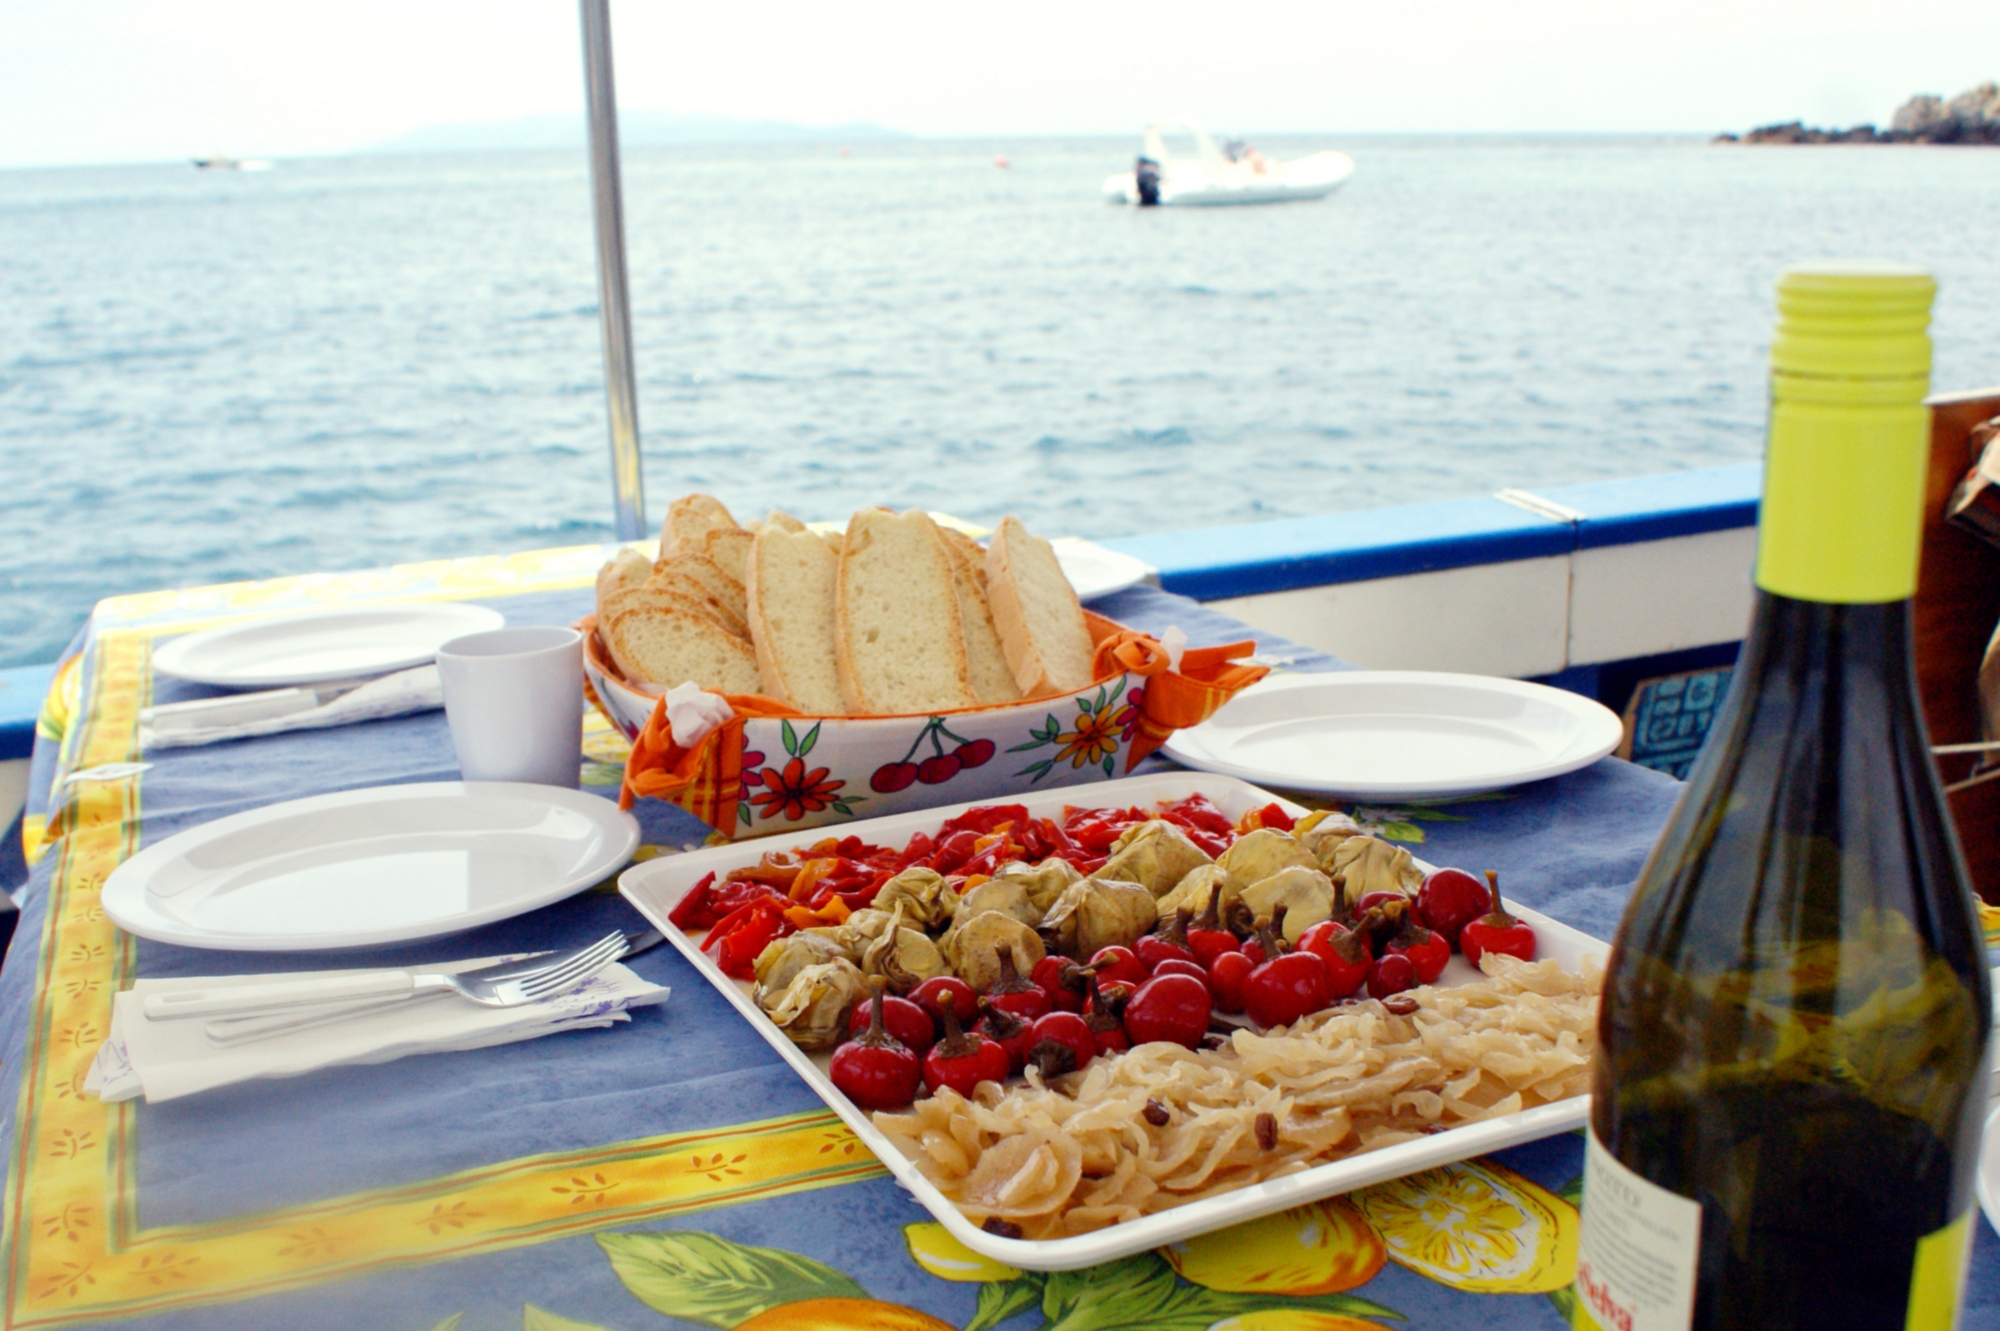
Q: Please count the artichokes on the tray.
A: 15